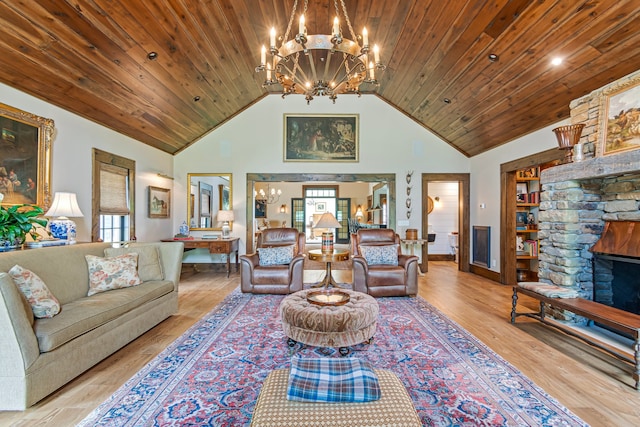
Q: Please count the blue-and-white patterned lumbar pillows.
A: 2